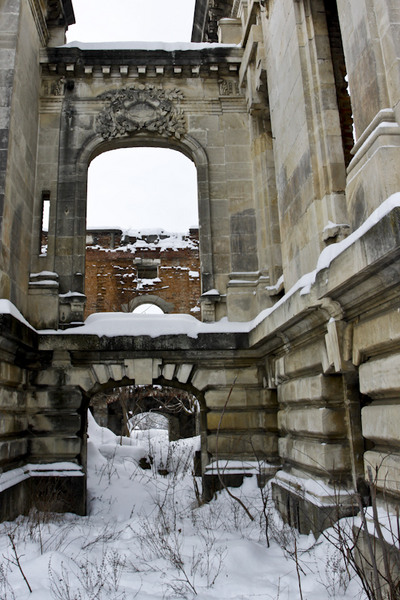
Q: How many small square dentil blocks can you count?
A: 11